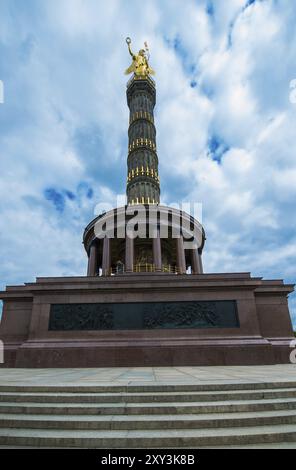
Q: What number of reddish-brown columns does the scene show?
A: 6